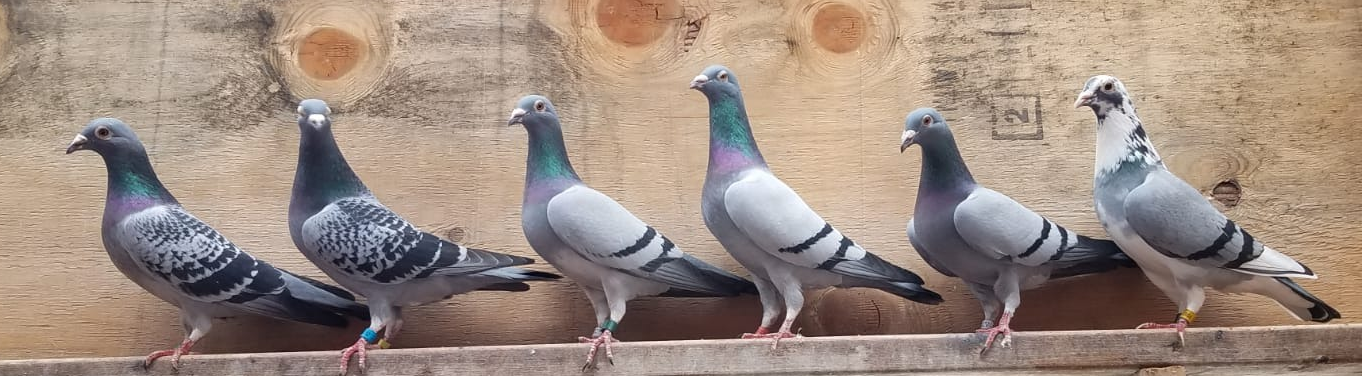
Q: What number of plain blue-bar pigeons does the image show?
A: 3